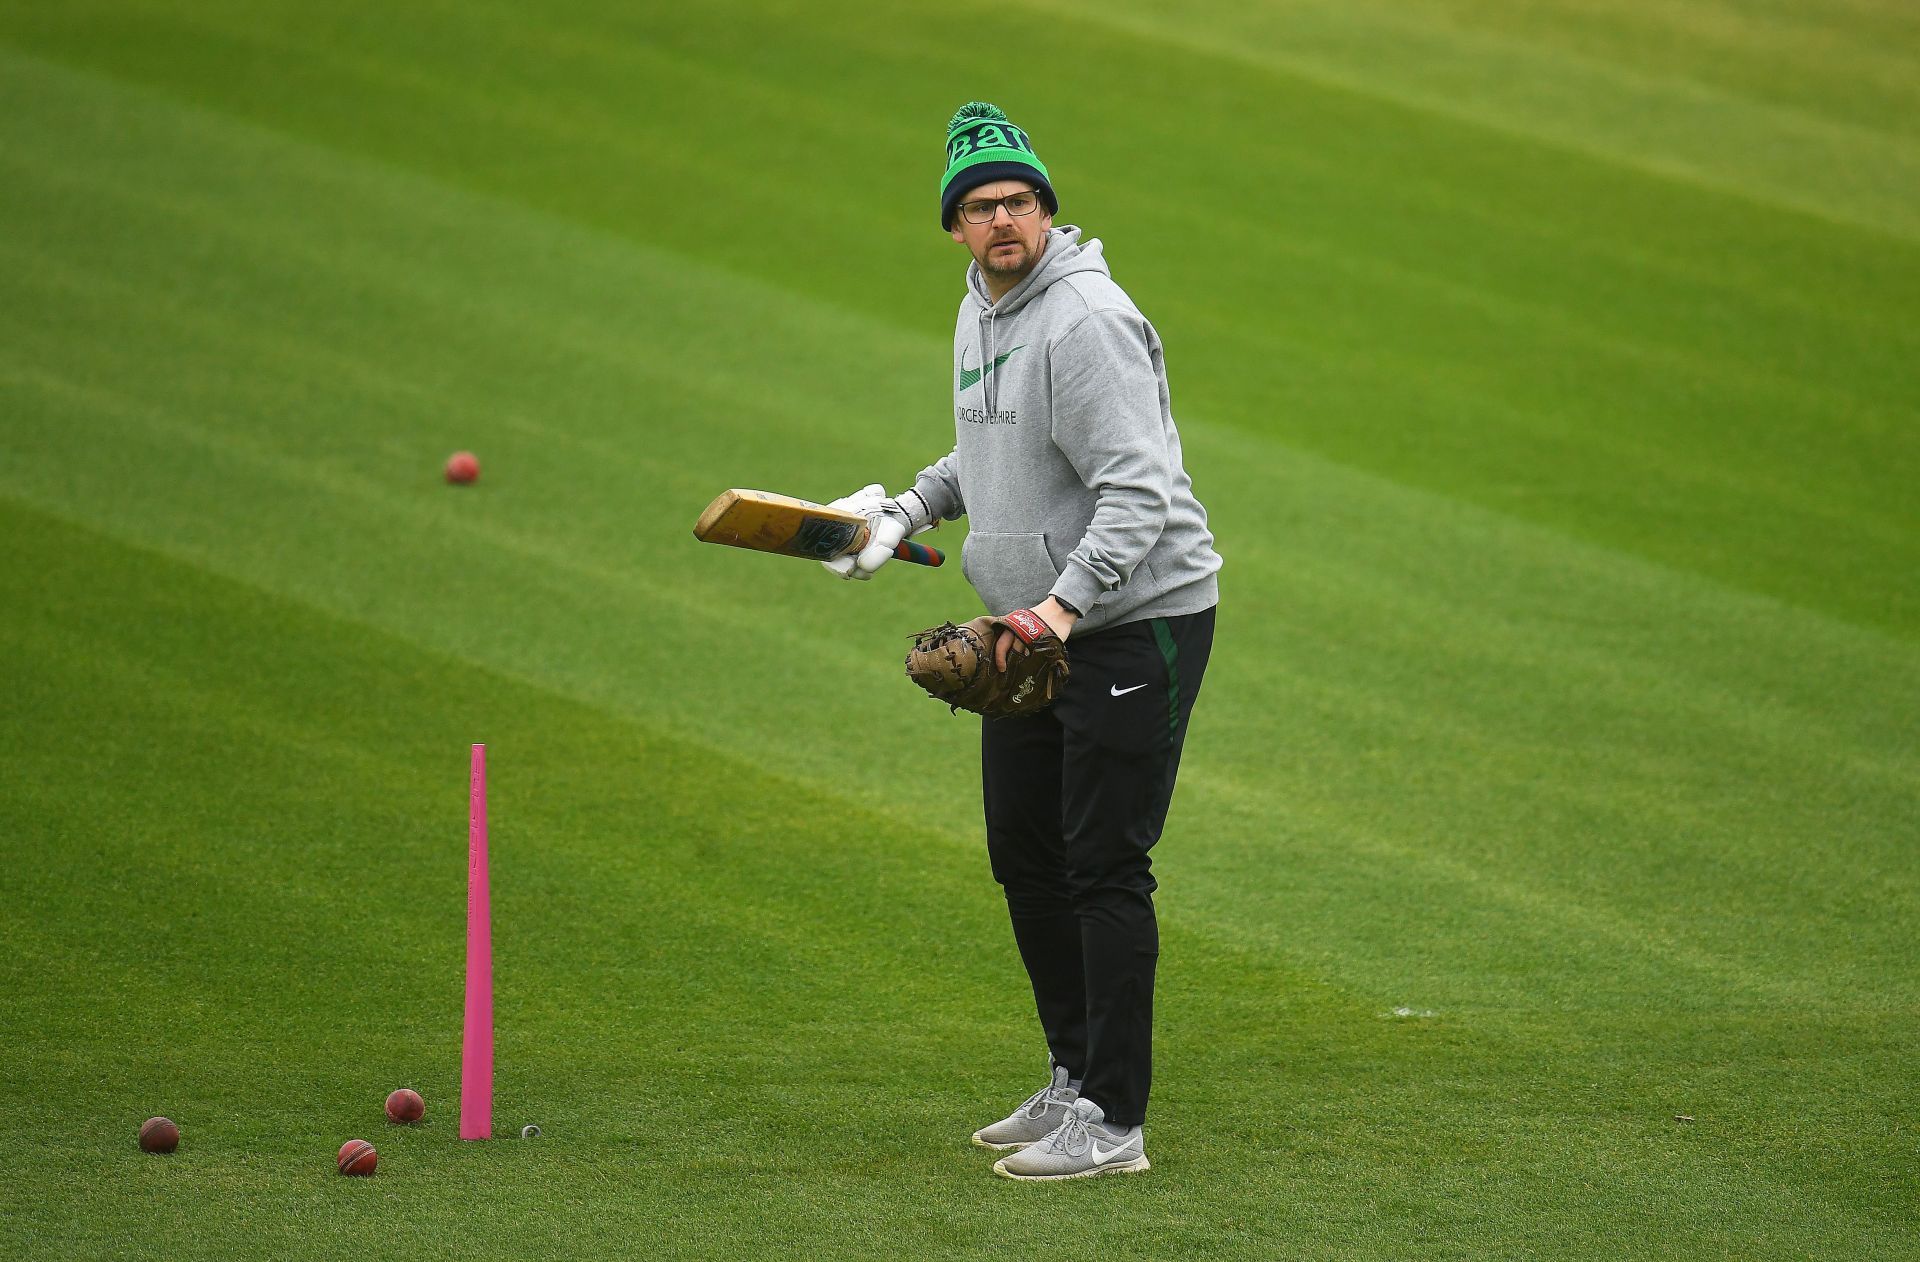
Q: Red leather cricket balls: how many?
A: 4